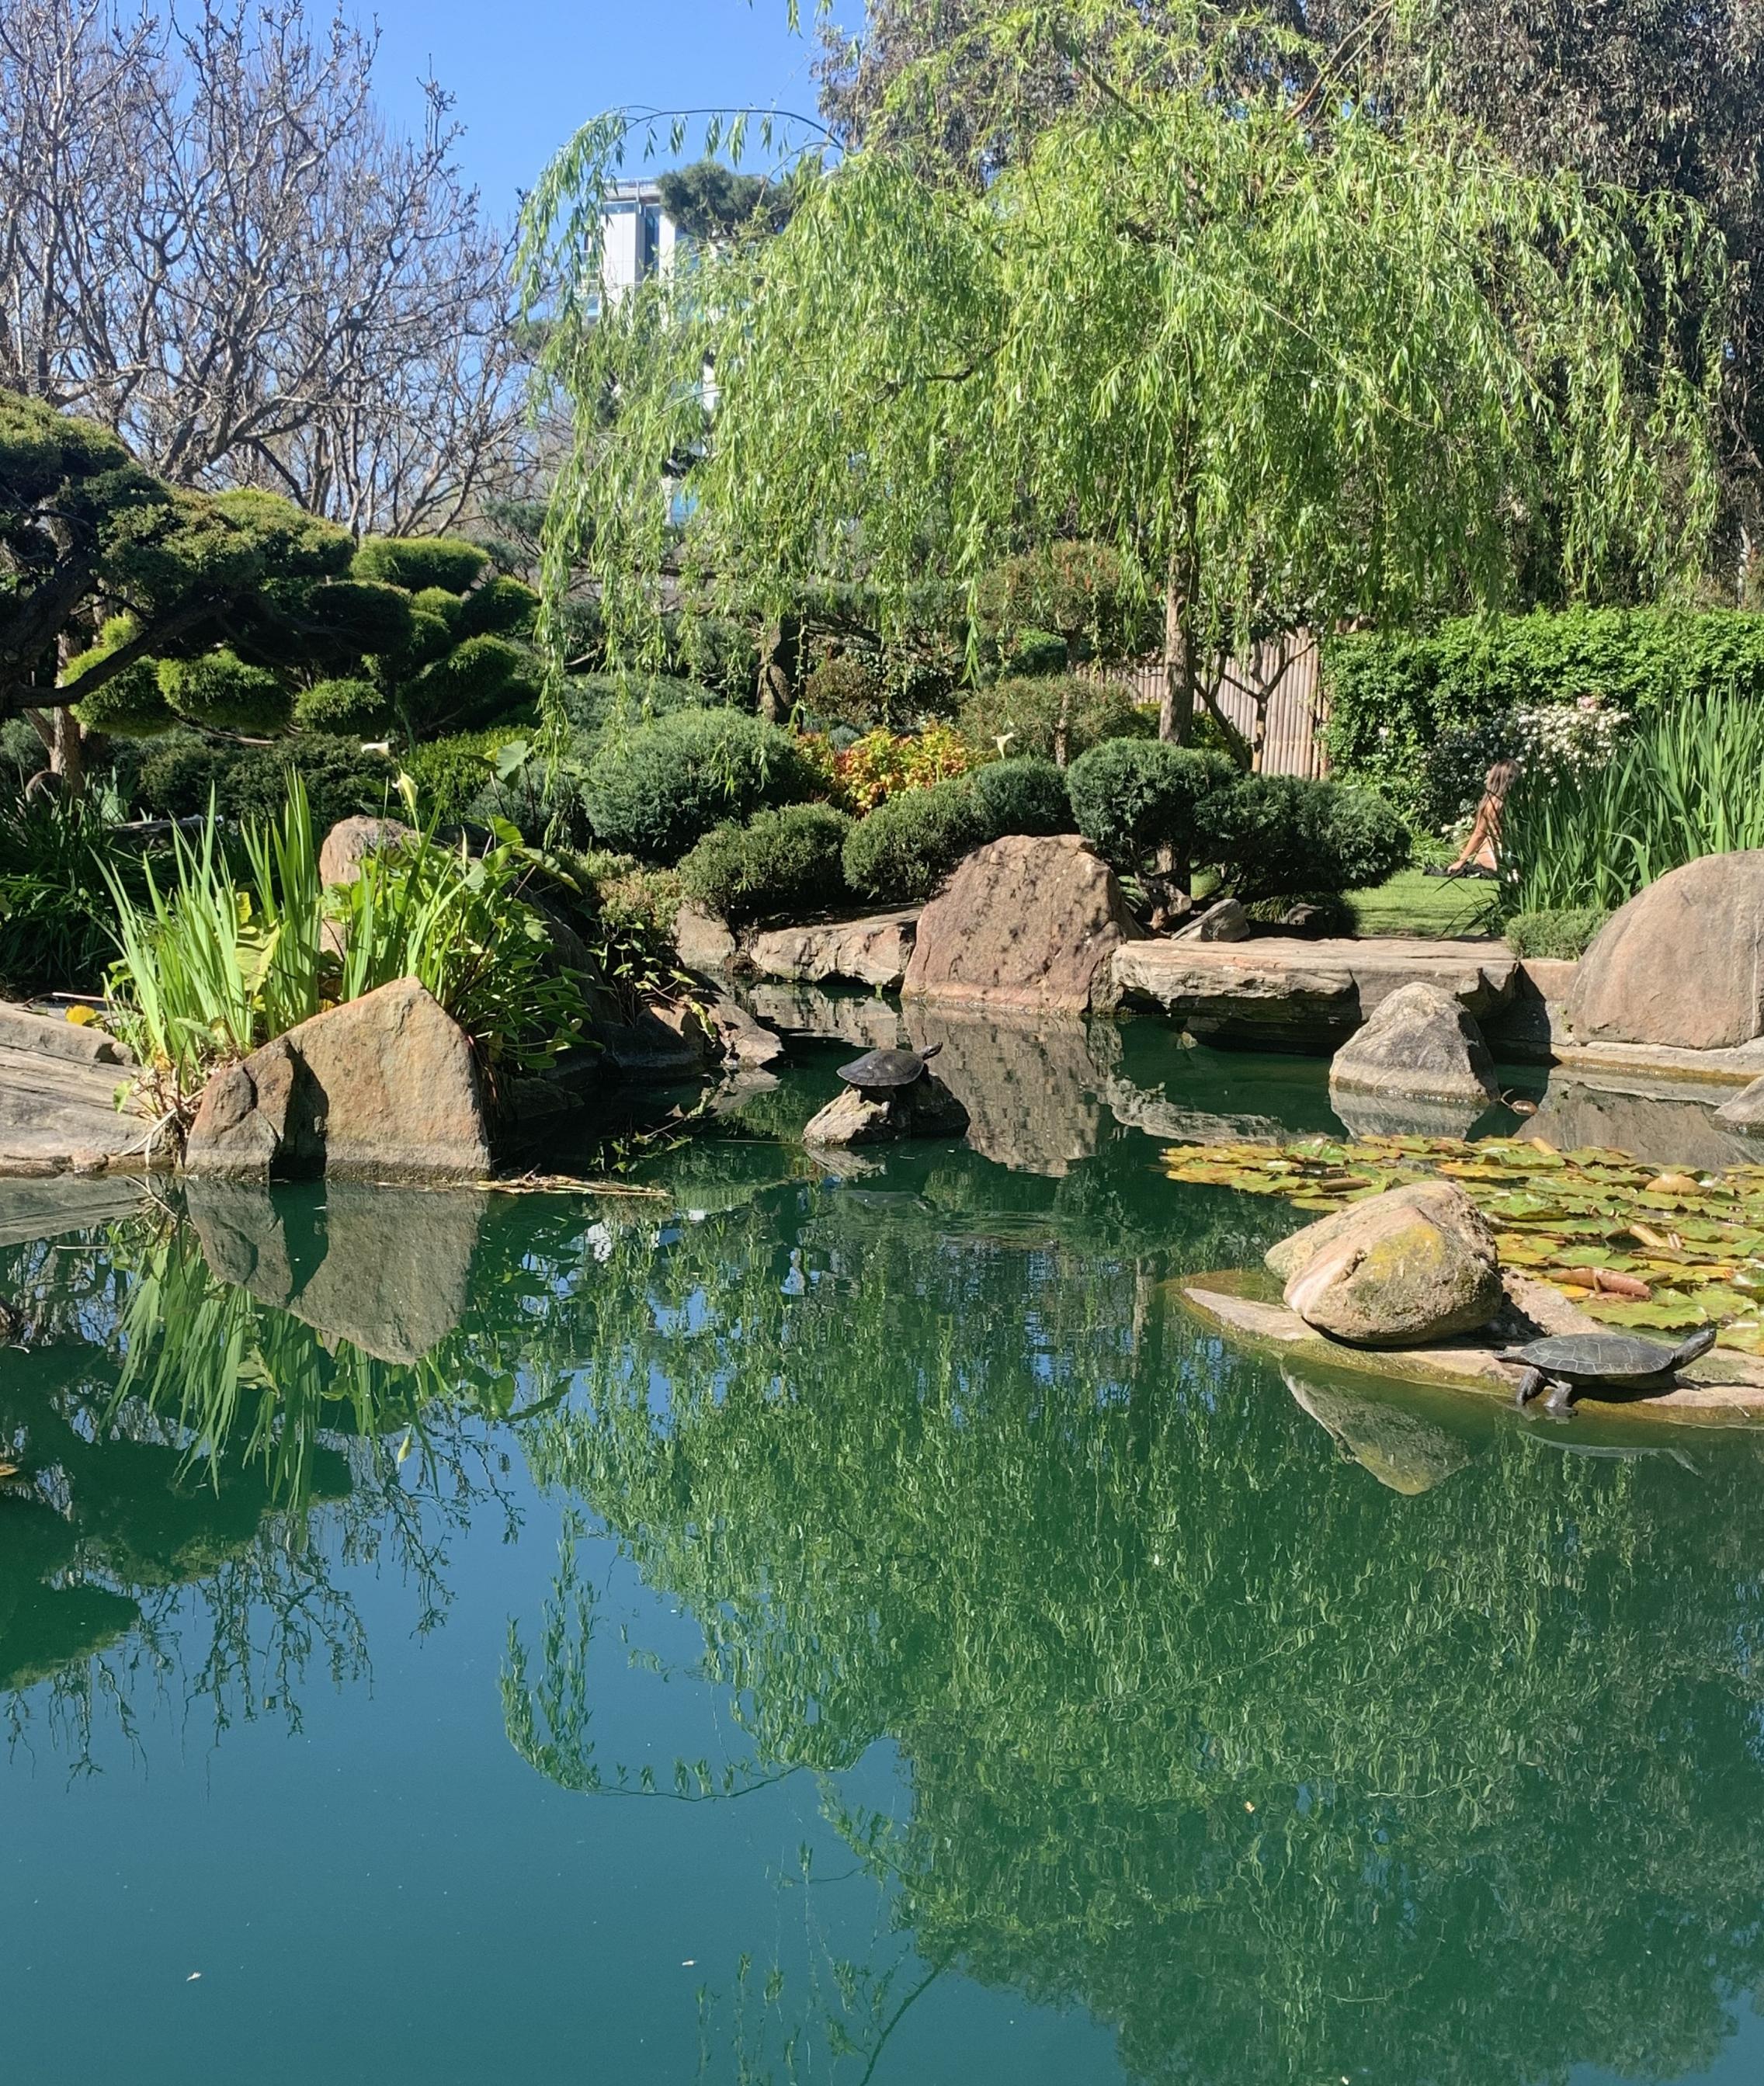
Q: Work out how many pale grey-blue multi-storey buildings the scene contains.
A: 1